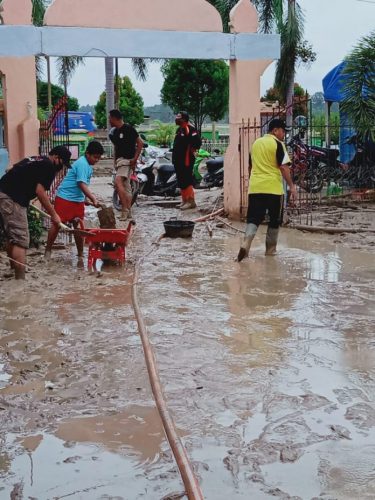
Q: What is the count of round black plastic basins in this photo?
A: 1